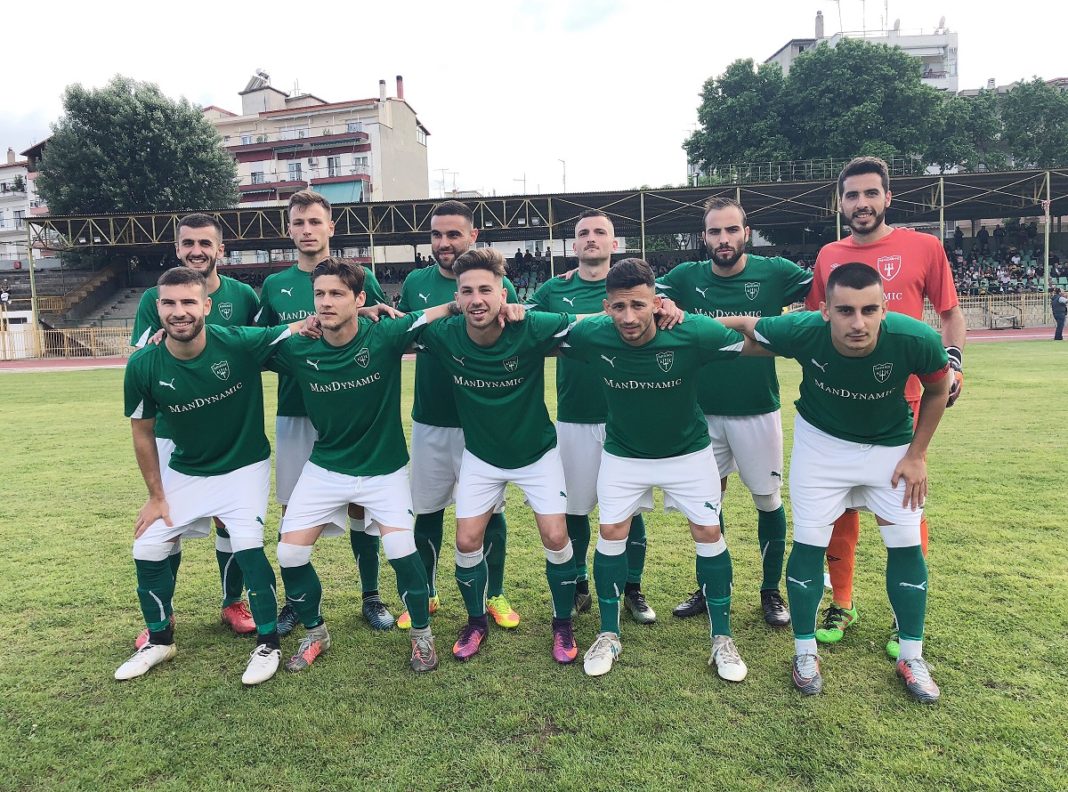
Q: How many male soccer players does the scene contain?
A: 11